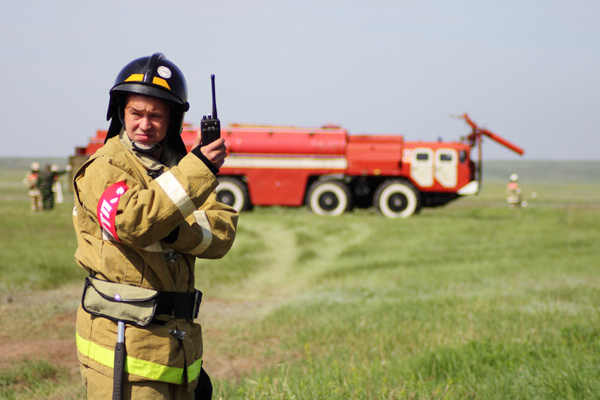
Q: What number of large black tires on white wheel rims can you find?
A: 3